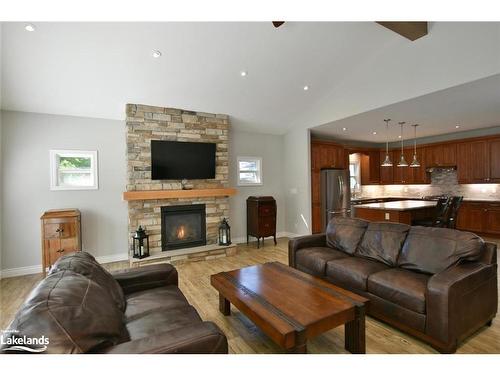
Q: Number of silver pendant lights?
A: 3